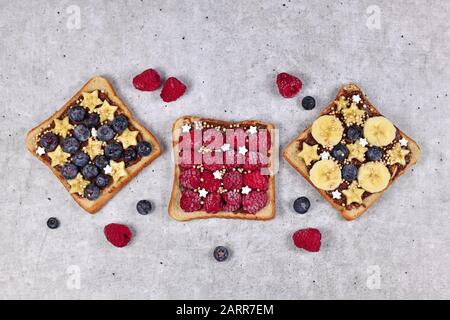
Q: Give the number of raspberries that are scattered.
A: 5